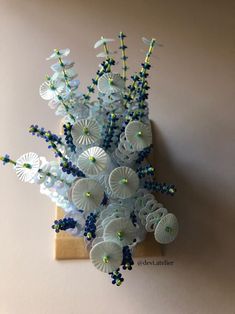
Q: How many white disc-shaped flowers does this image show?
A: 11